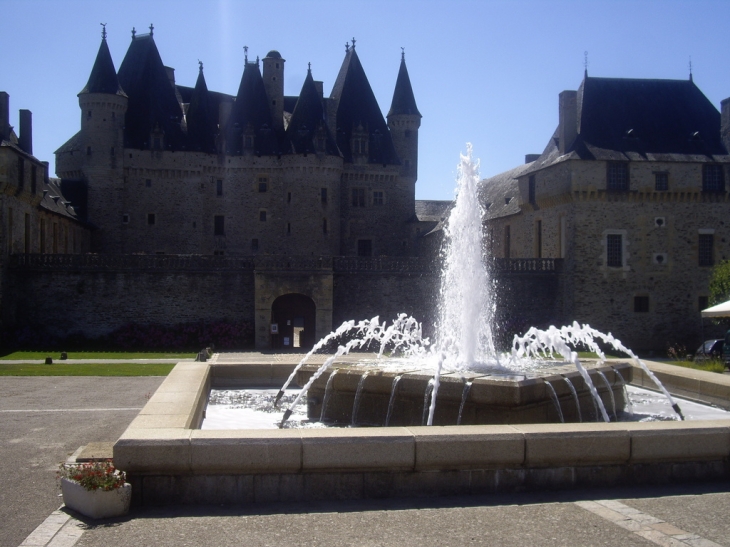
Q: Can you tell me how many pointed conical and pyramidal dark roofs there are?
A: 7